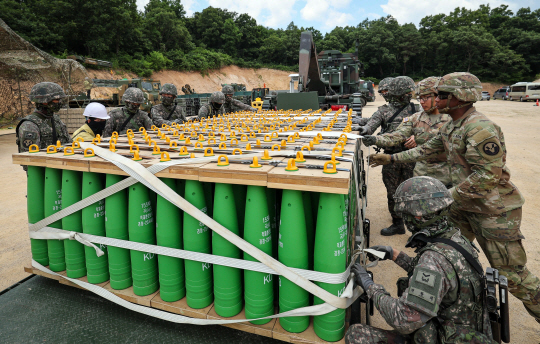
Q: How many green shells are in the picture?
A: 12